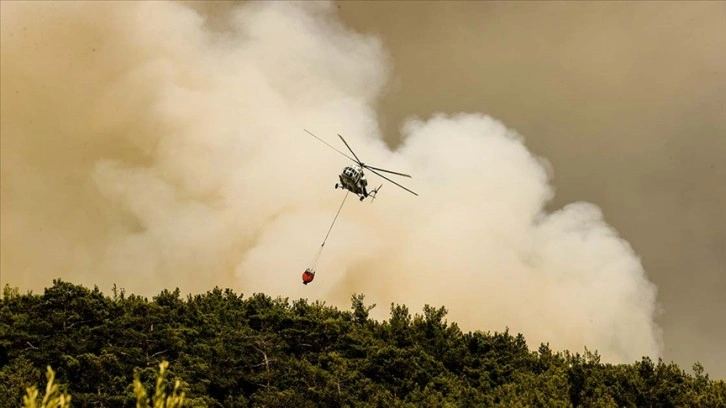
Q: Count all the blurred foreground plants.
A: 2